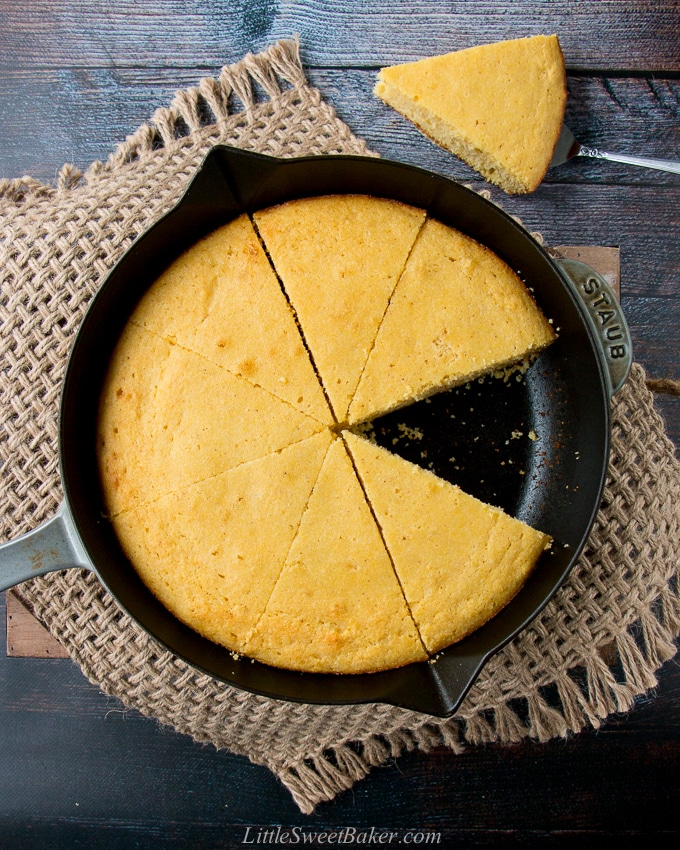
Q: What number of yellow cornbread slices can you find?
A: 8